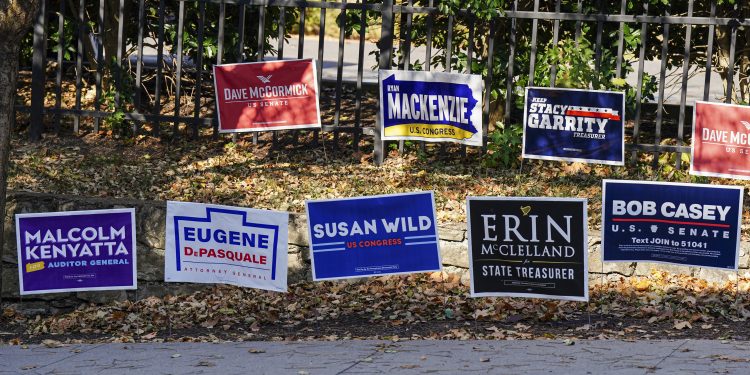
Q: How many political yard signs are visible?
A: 9